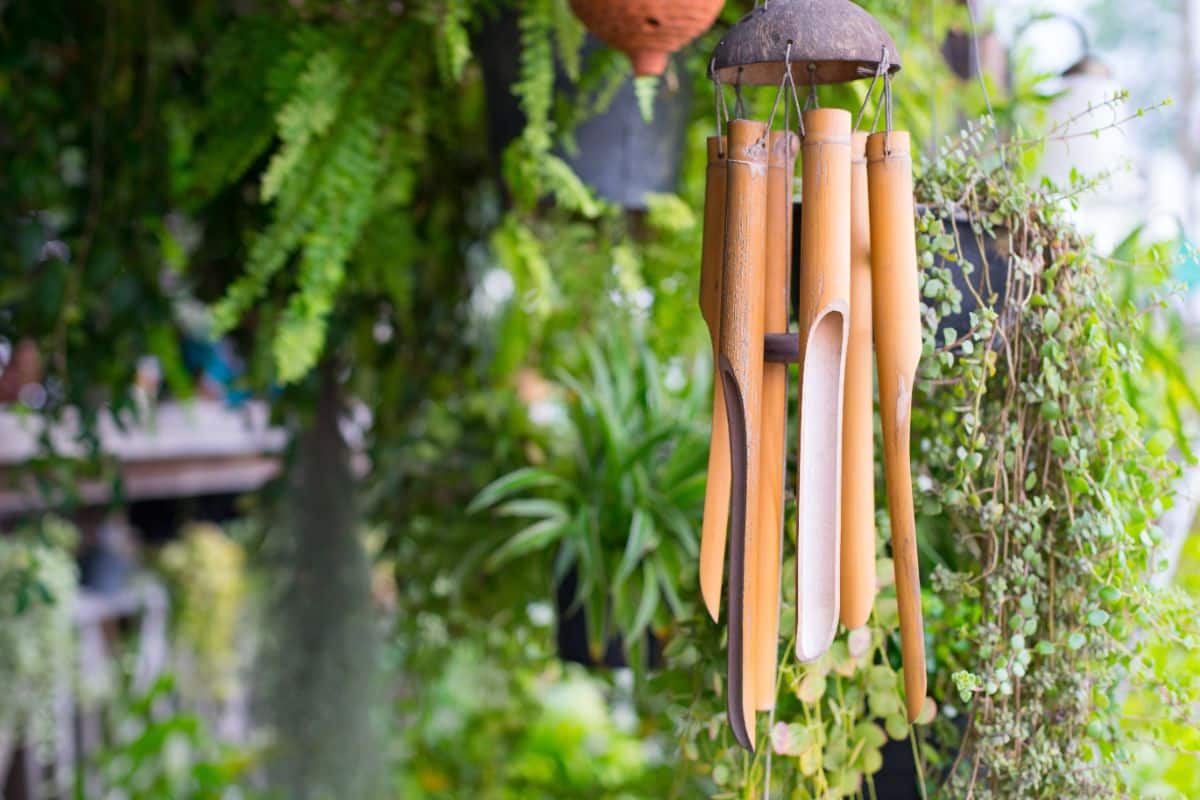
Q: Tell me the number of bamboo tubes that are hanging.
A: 6